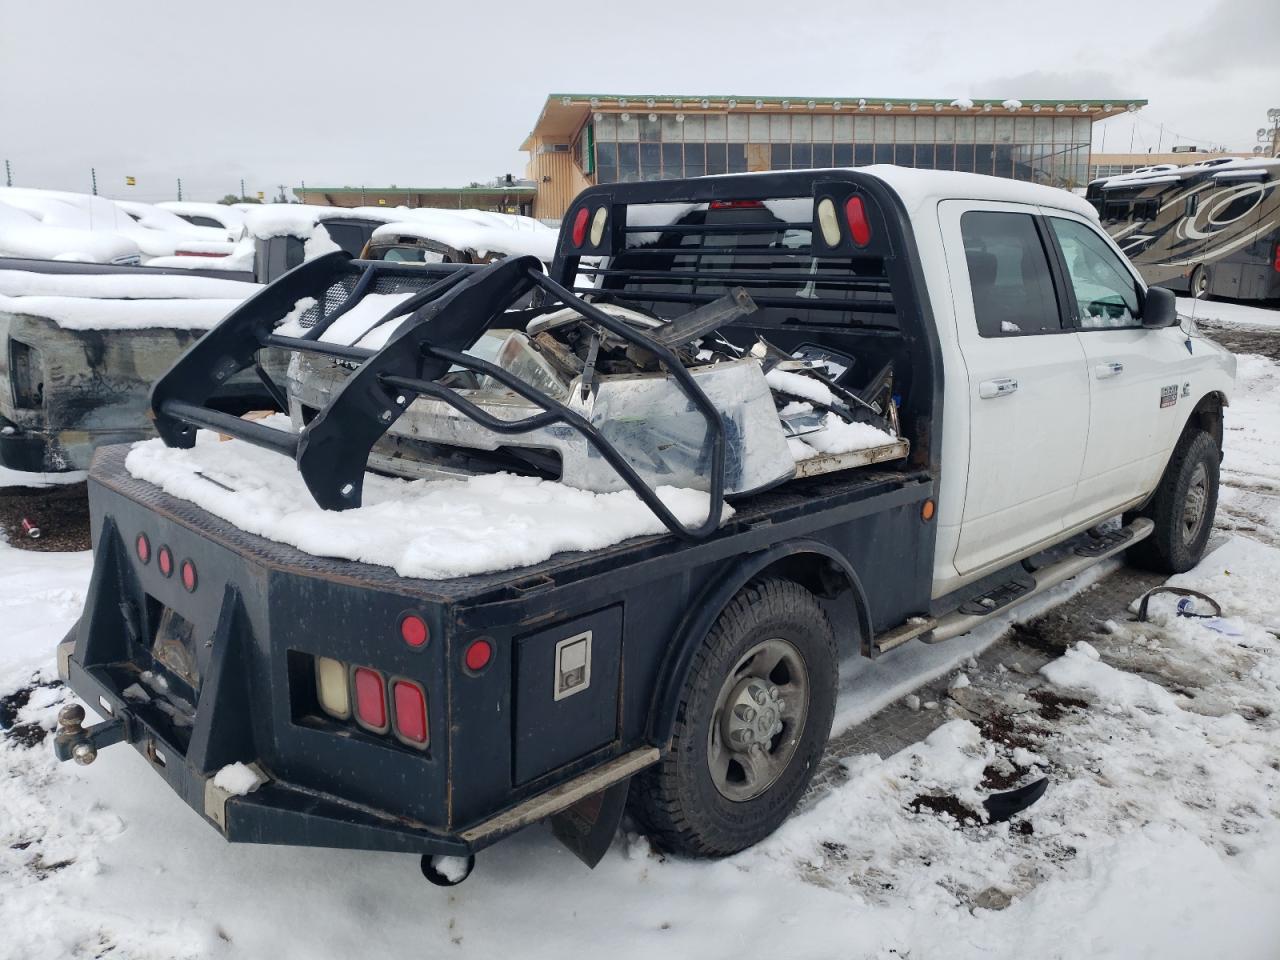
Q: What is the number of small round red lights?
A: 5